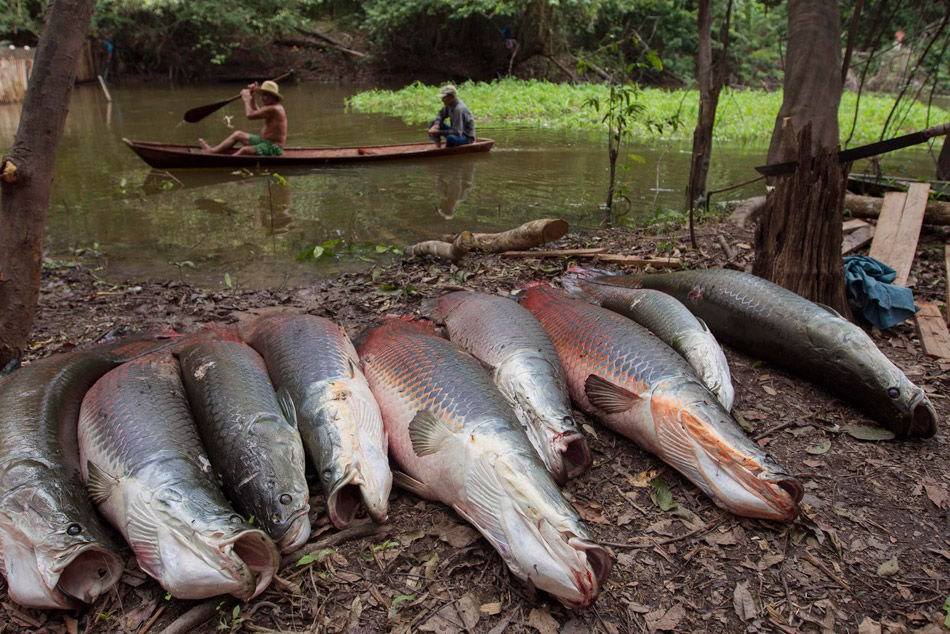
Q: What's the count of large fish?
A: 9